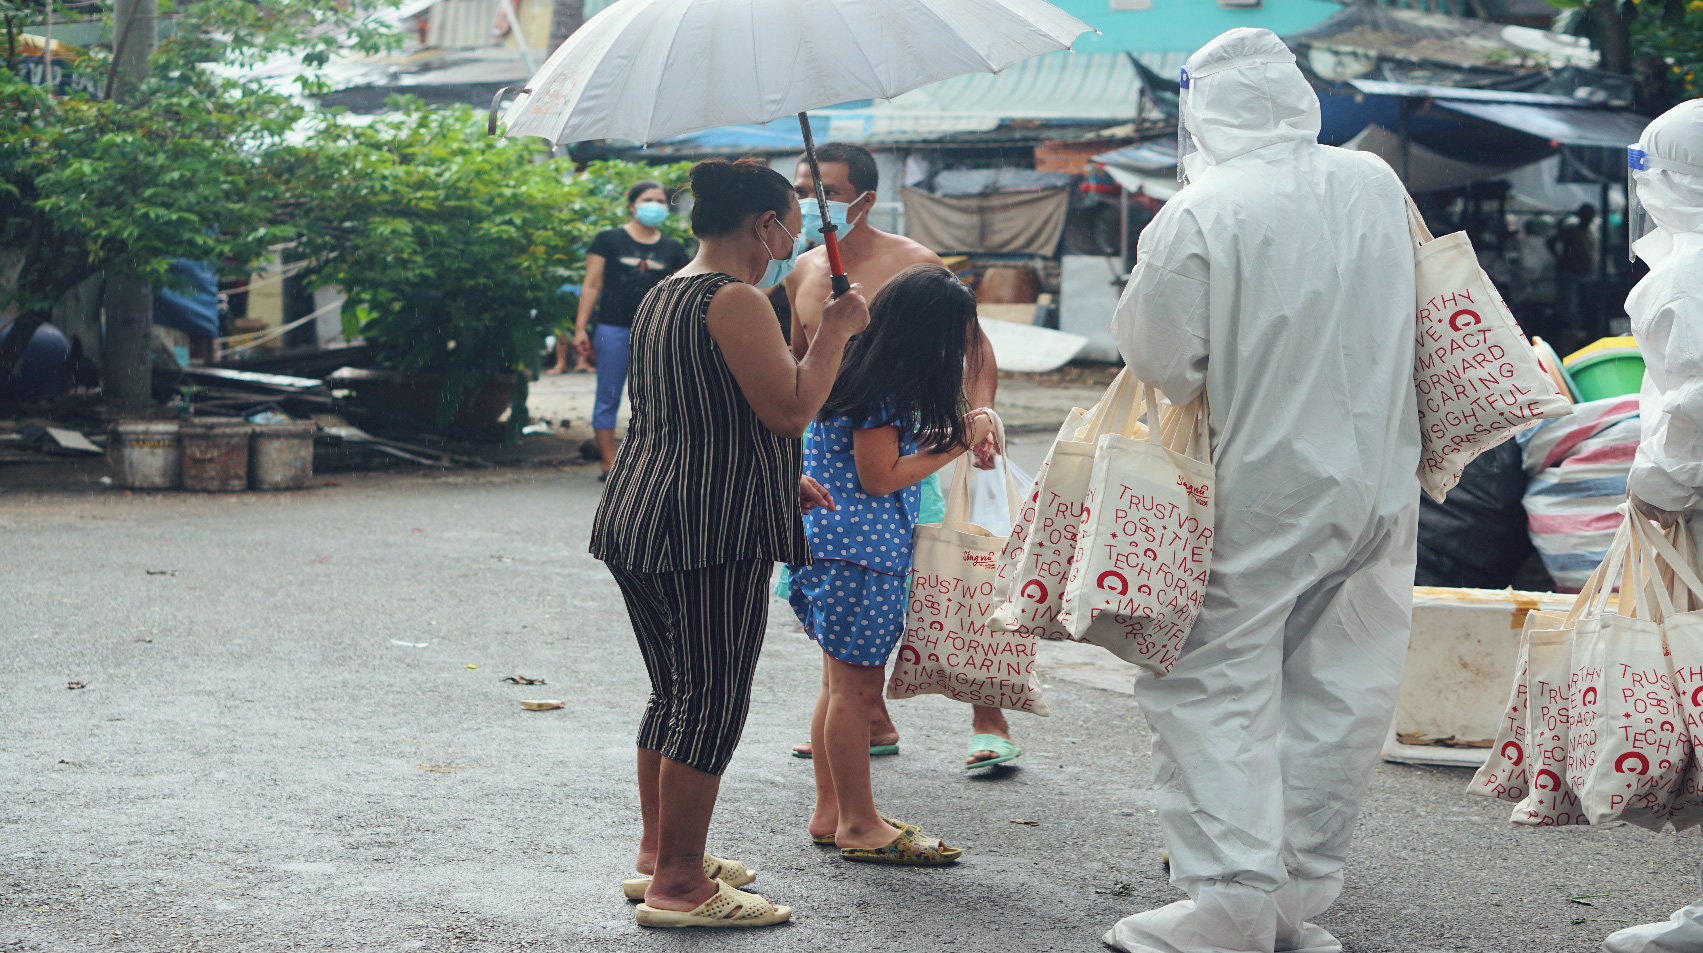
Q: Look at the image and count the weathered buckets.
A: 3